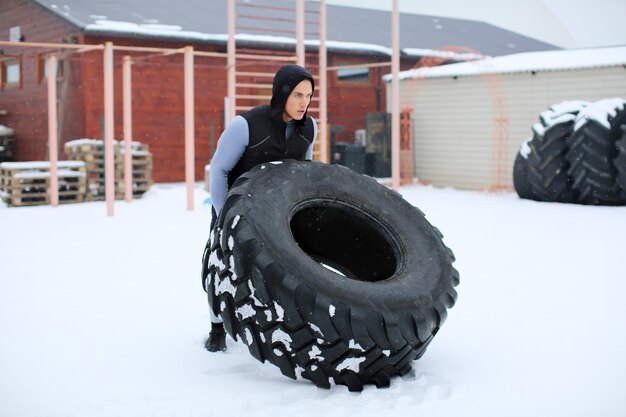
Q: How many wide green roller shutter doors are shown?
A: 0